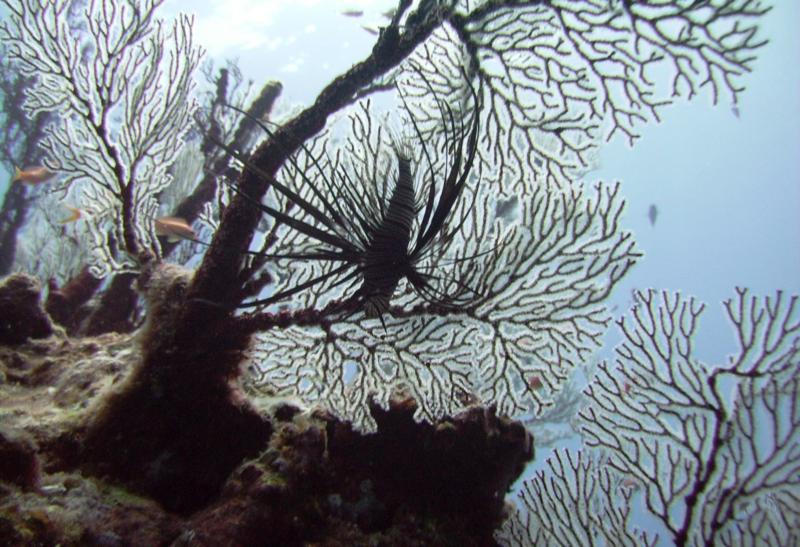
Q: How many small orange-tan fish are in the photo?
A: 3